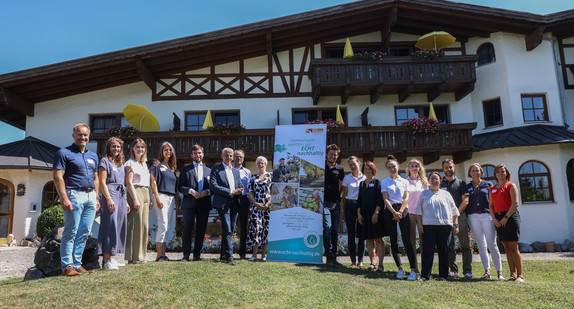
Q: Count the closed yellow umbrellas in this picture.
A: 4